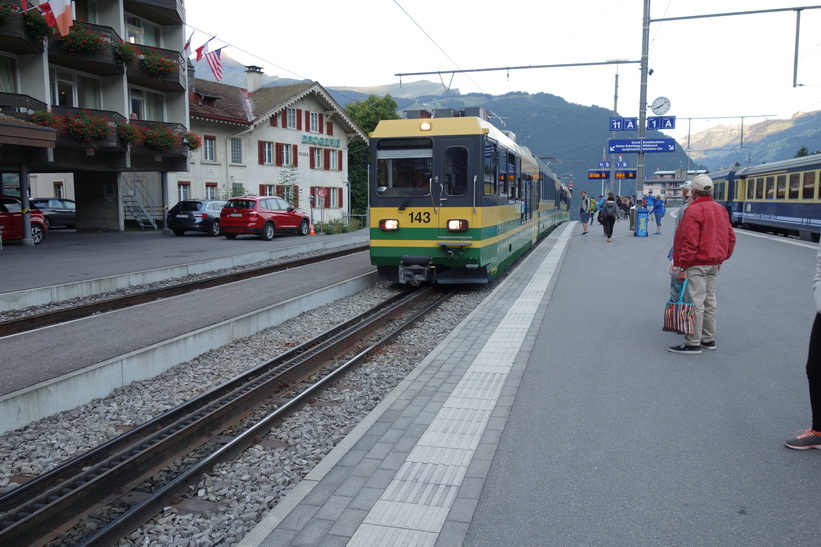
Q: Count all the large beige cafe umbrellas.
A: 0